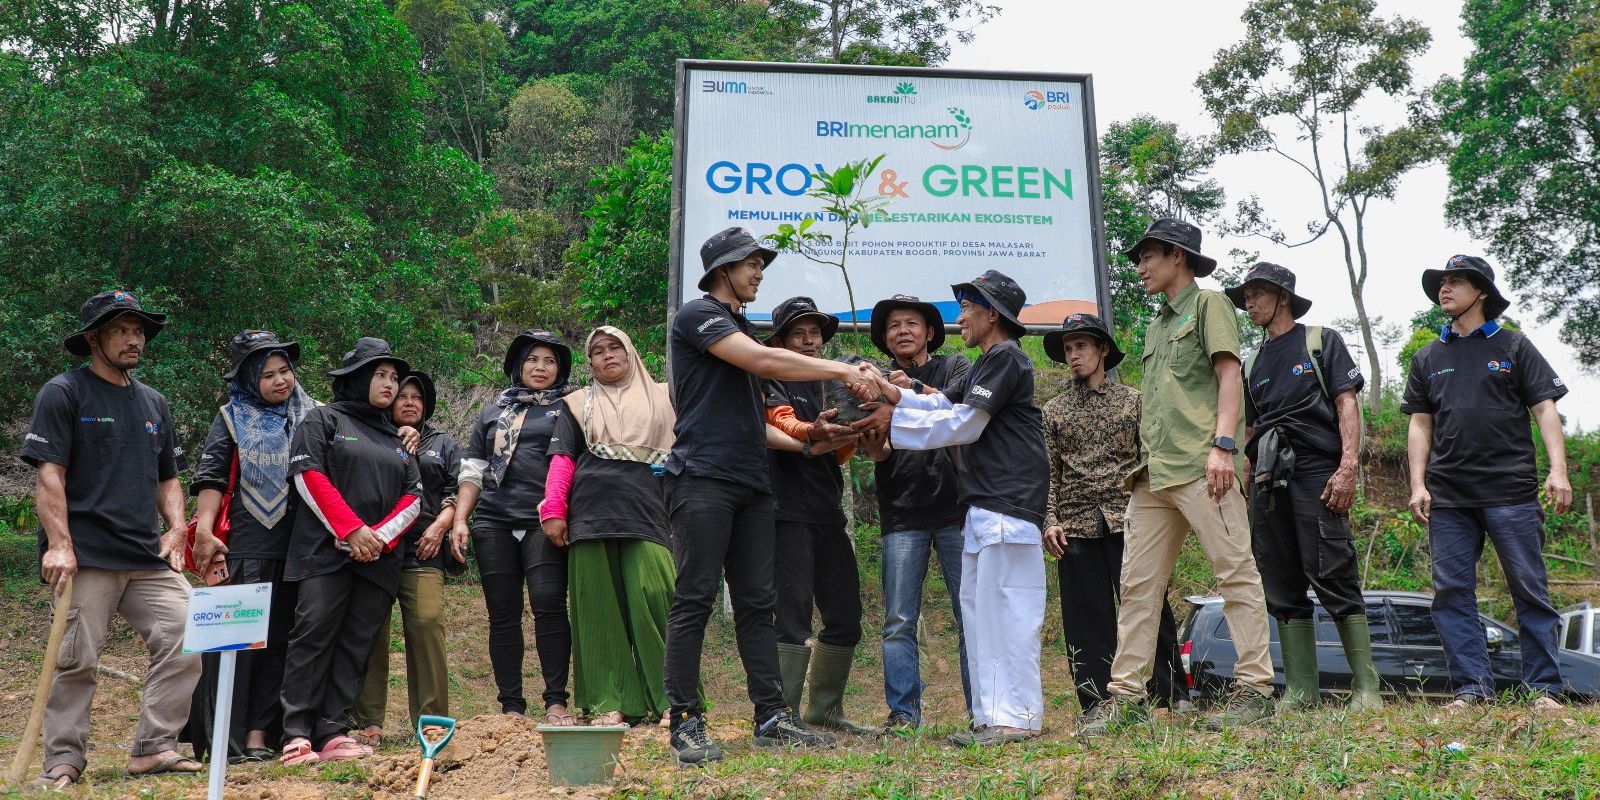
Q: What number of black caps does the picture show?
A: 13